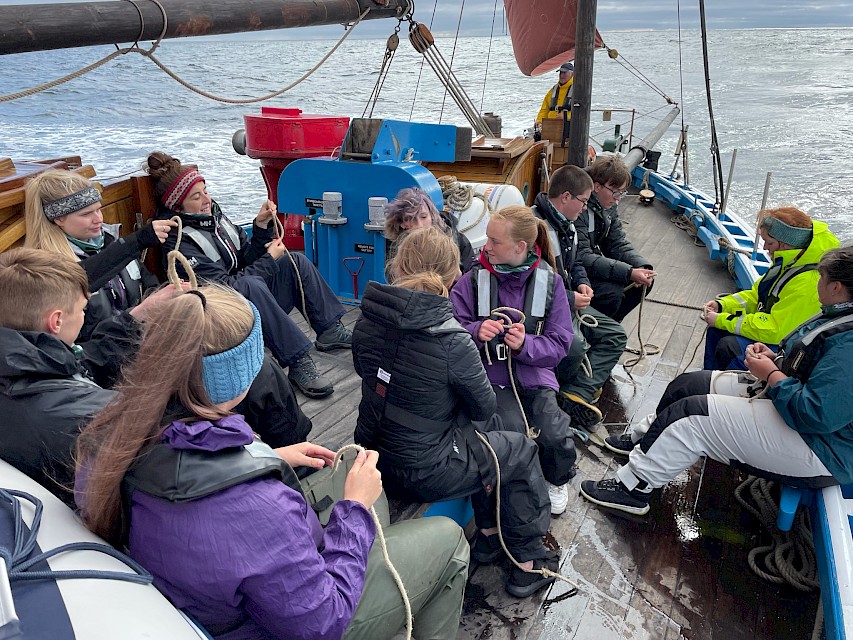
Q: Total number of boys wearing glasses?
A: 2